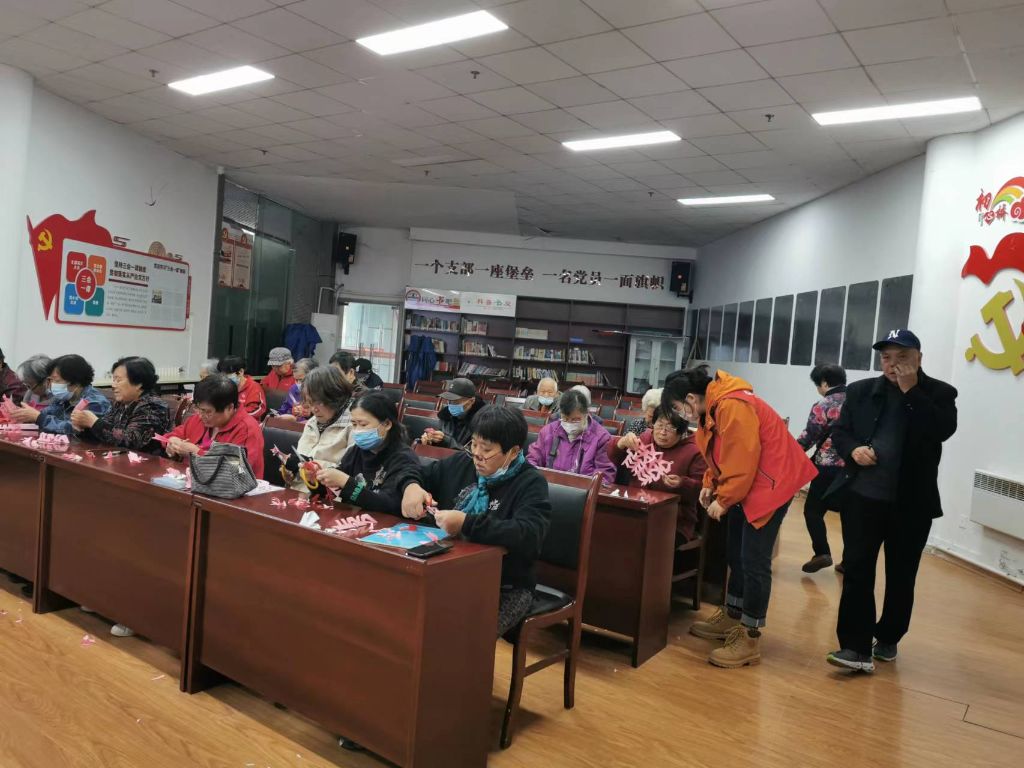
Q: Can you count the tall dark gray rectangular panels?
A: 11